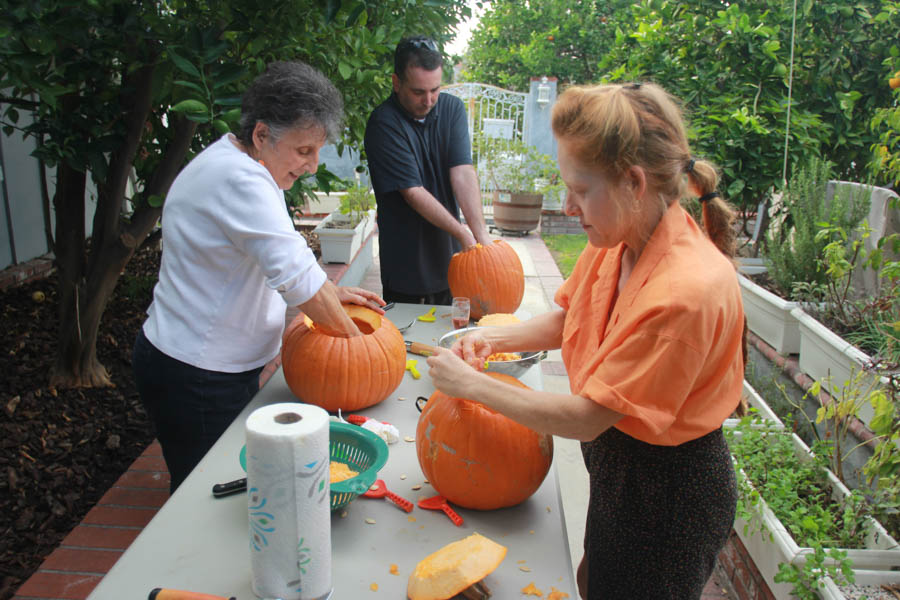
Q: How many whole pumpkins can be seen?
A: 3